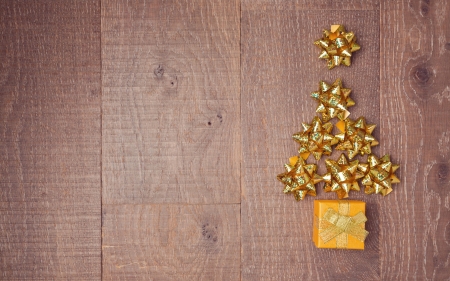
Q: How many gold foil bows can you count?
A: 7